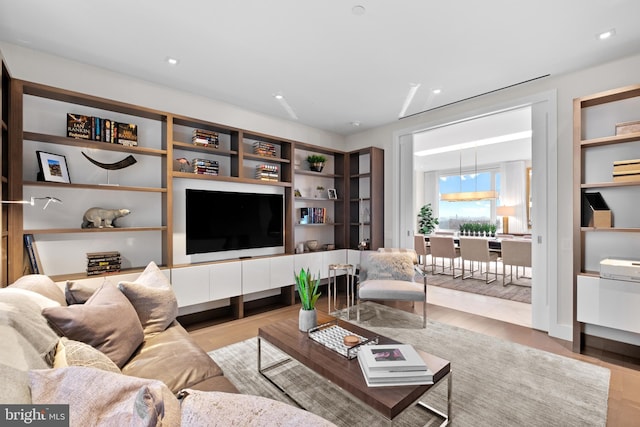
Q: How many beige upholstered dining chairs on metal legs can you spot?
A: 4